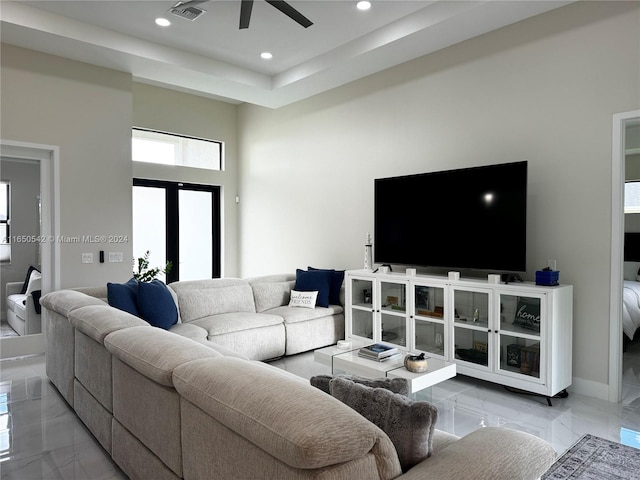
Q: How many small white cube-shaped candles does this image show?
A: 4